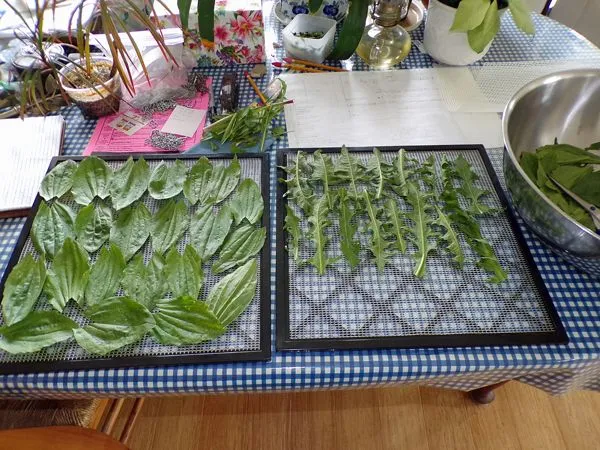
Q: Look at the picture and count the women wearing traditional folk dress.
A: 0